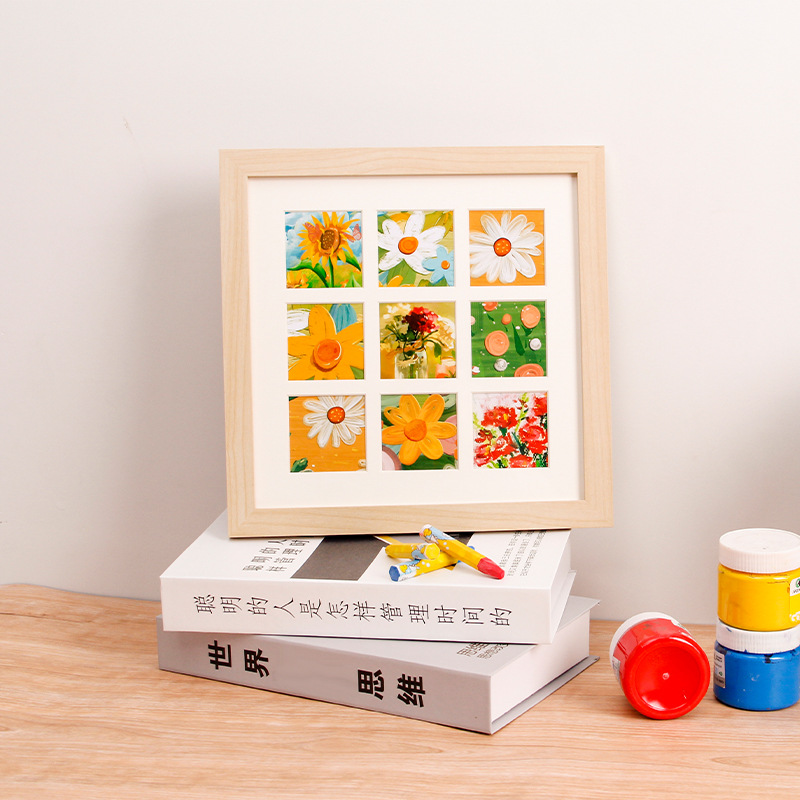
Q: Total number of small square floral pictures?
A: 9